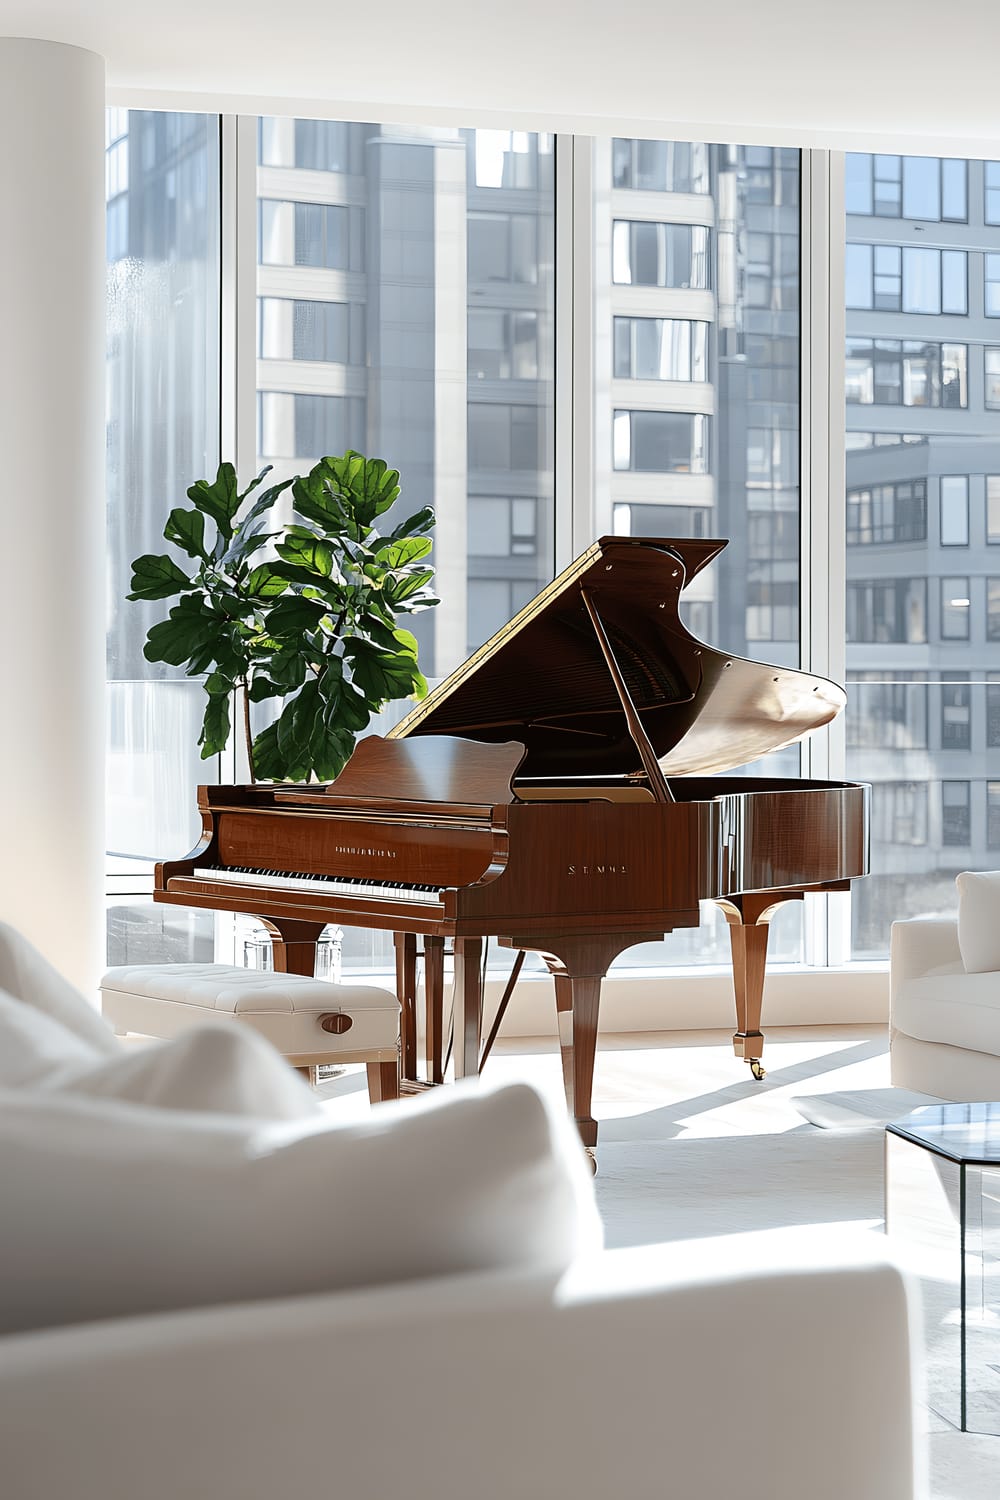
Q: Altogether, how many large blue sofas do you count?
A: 0